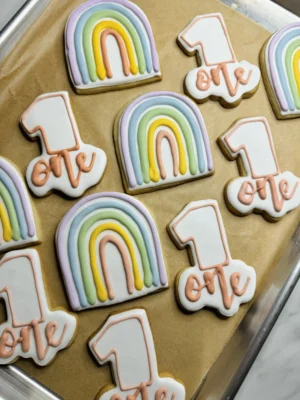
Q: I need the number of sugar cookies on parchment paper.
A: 11